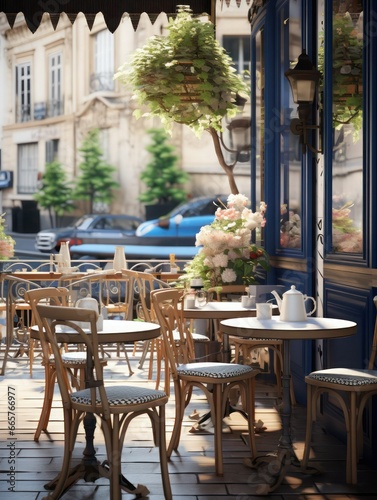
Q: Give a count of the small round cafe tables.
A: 3